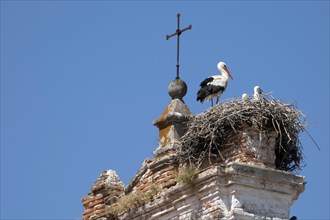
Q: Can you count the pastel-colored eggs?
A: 0